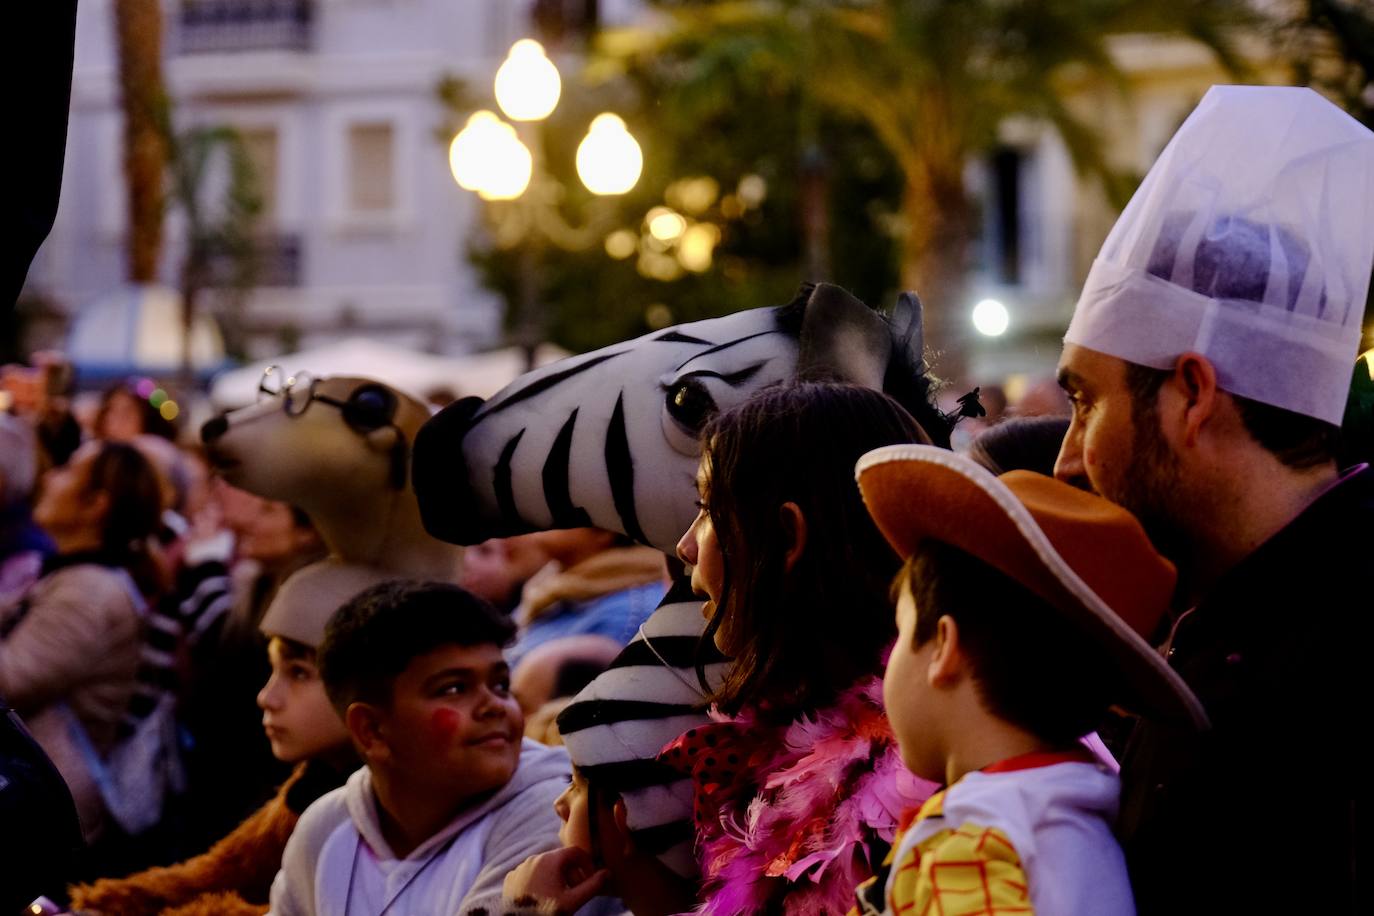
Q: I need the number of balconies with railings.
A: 2